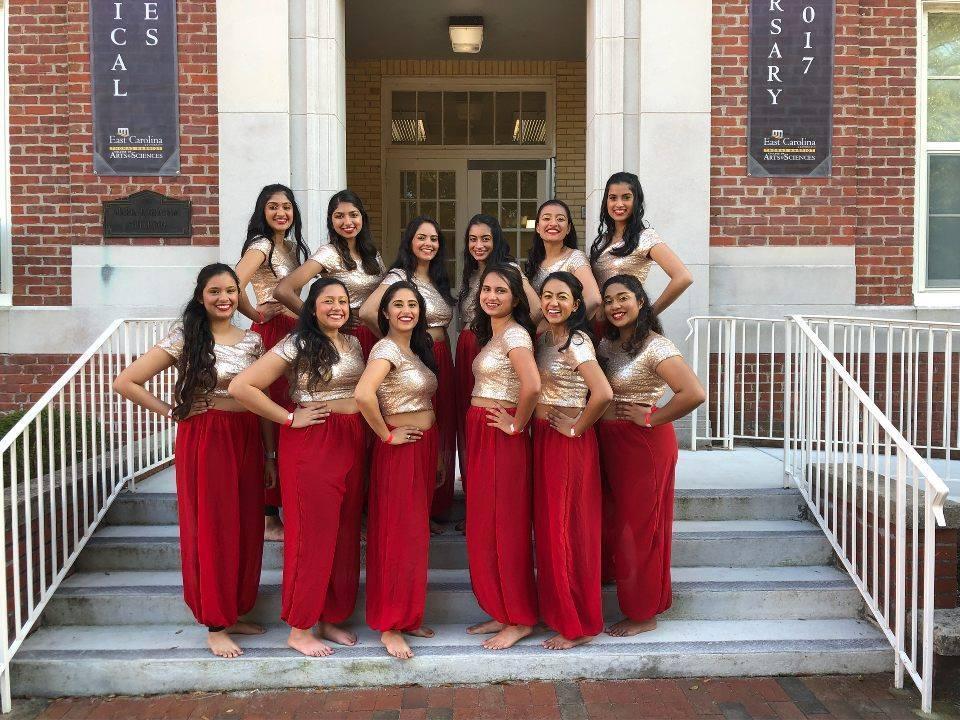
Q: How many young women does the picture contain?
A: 12